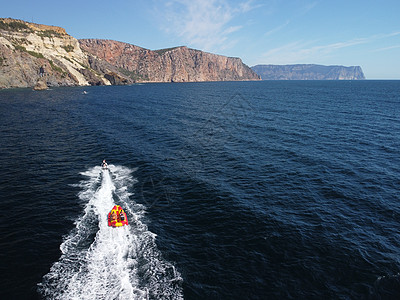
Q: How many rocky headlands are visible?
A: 3